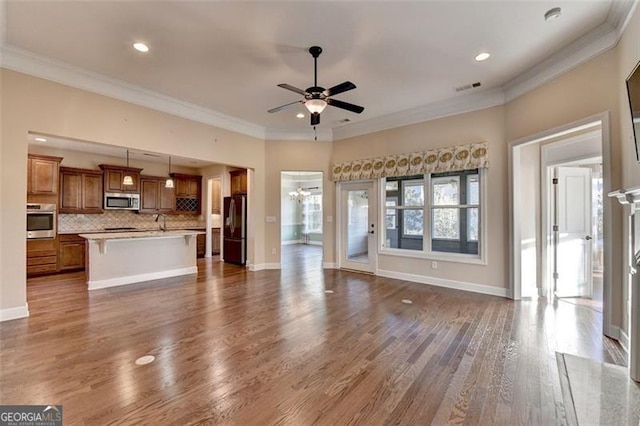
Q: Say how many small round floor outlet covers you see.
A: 3